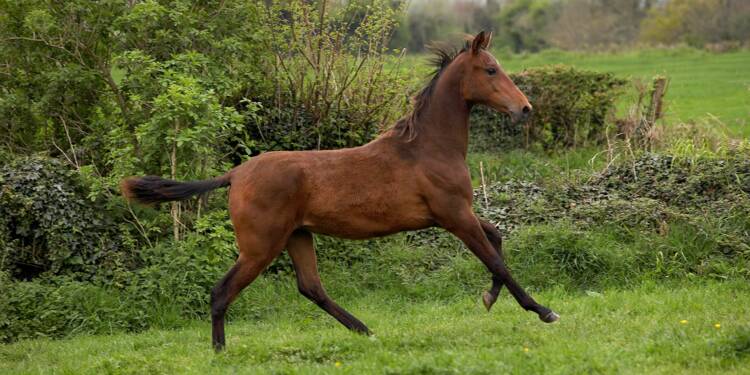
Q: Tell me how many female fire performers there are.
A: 0